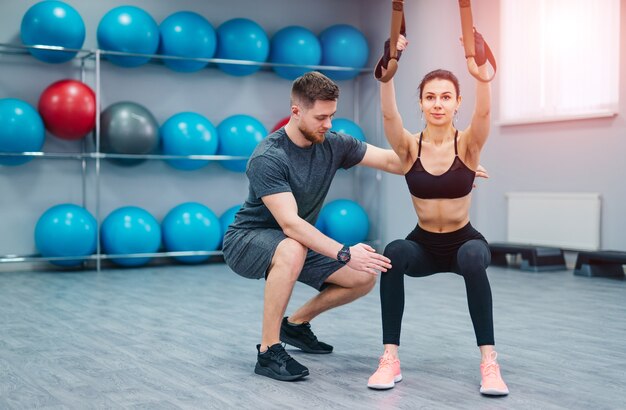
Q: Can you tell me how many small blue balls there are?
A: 15